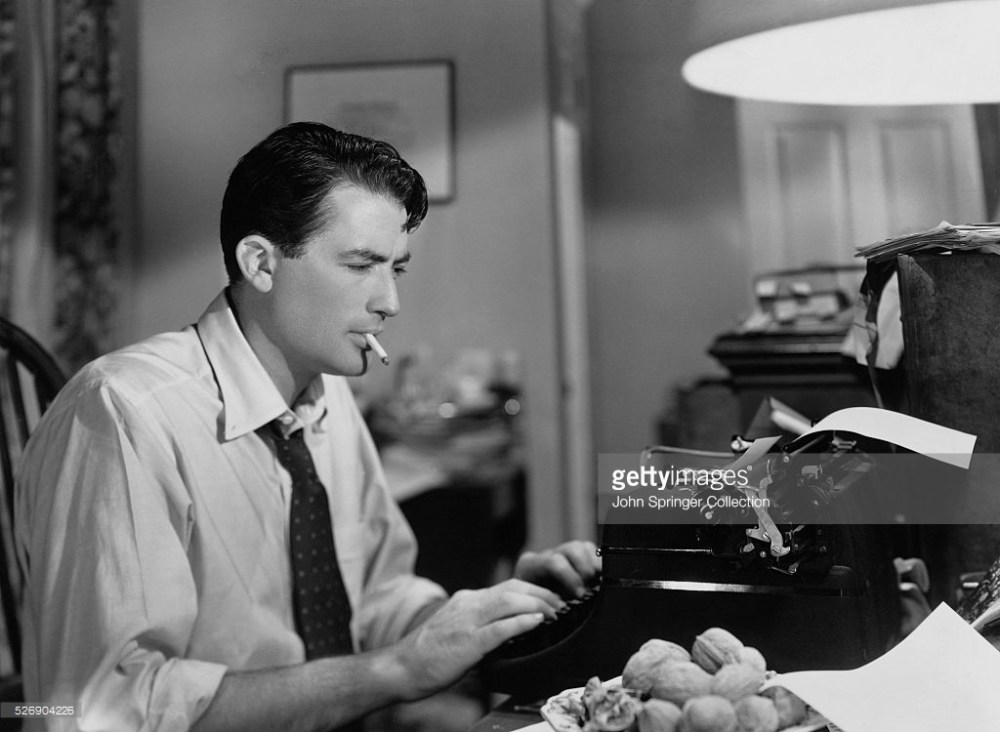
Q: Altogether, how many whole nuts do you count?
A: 10